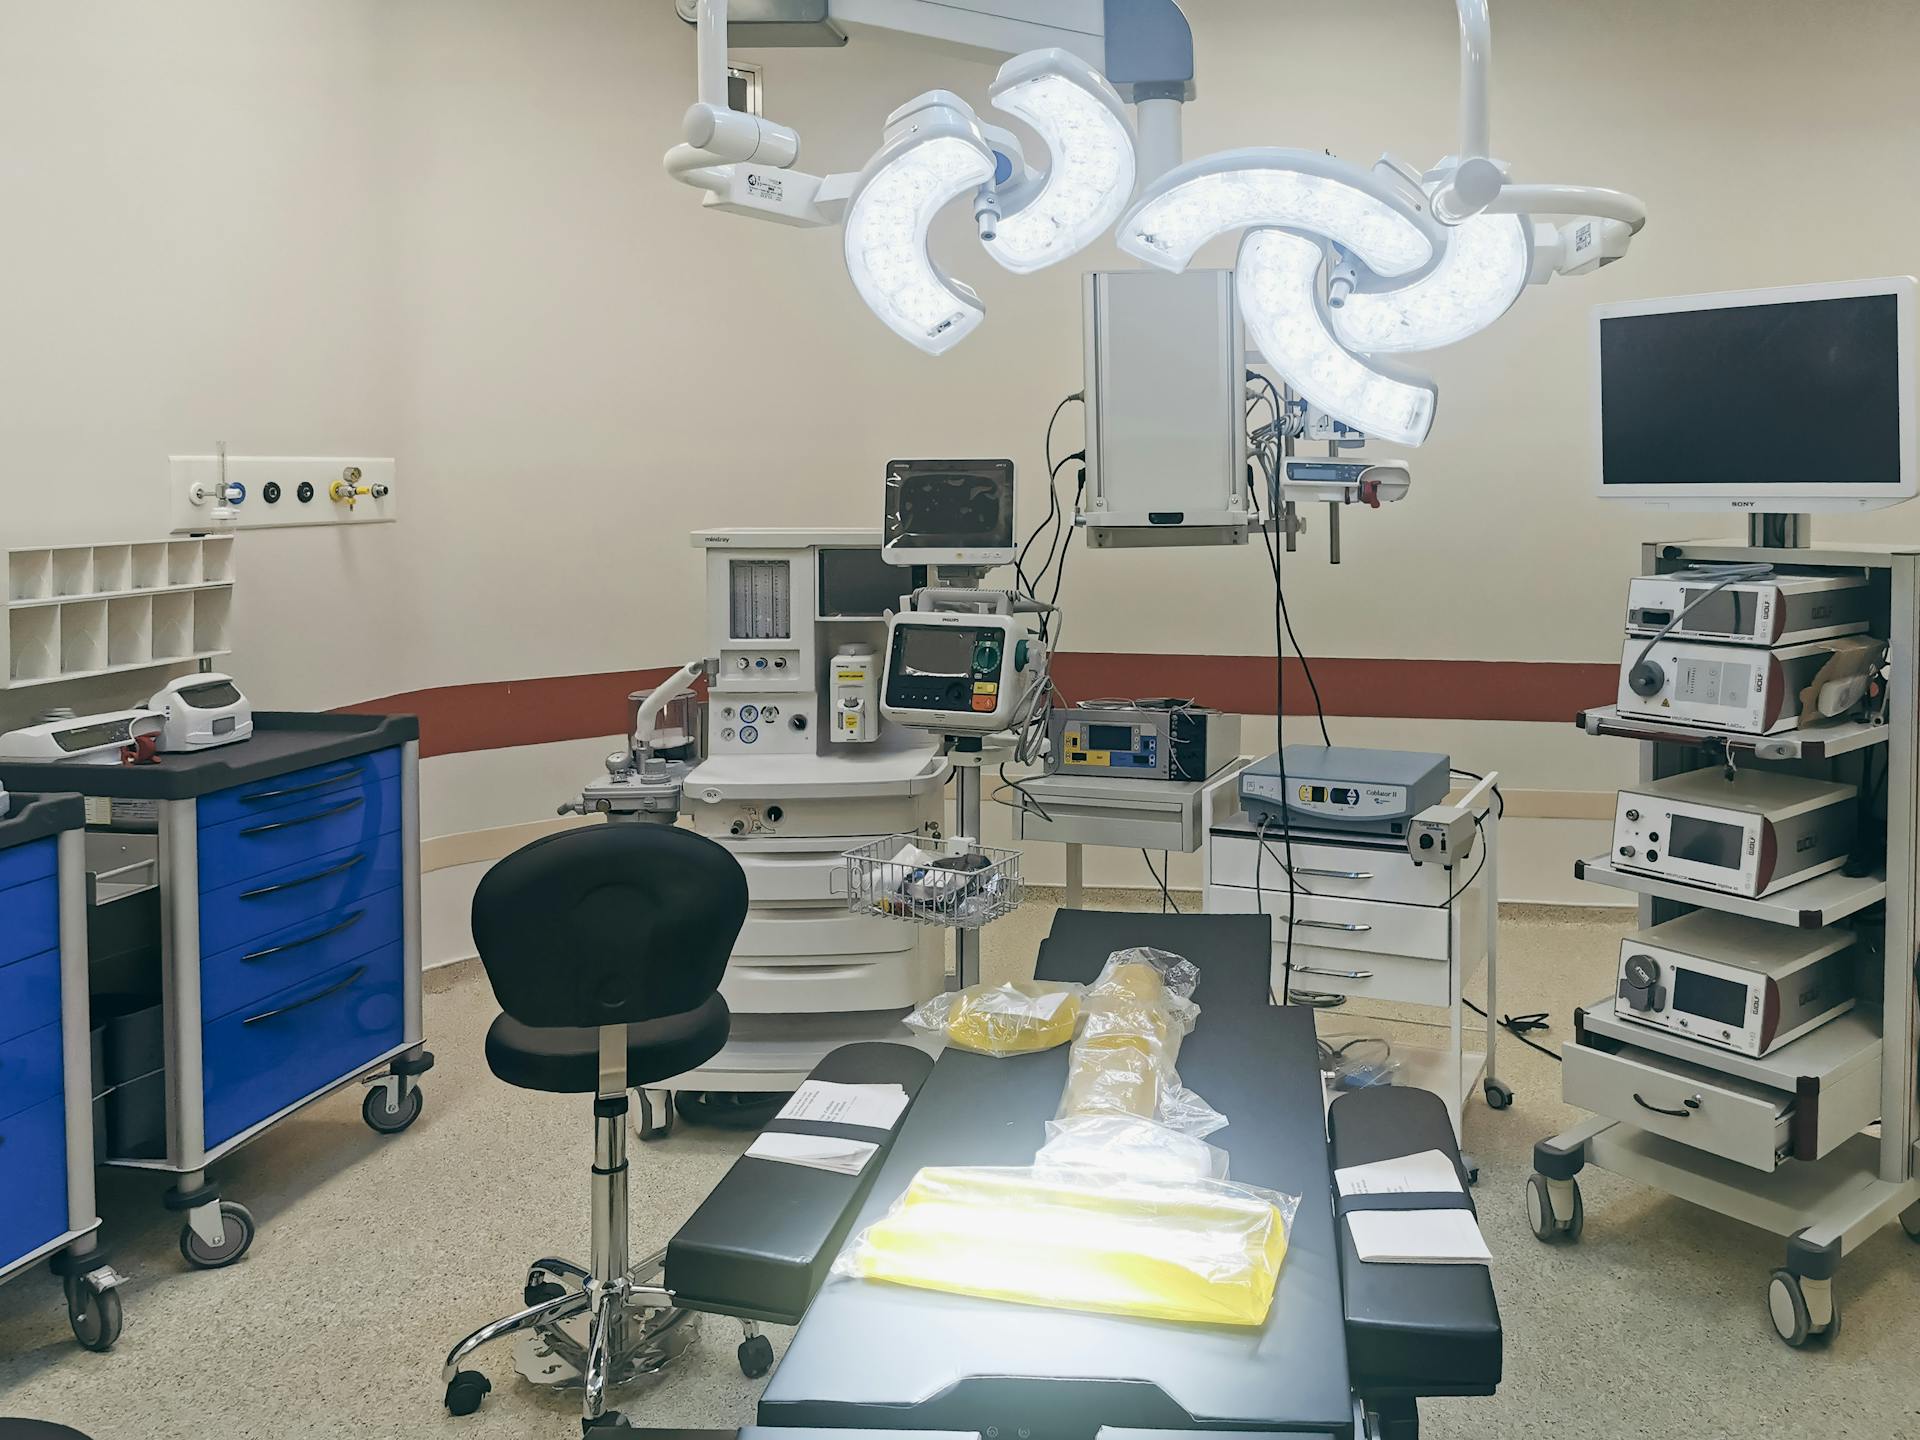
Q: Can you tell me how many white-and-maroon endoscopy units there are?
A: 4